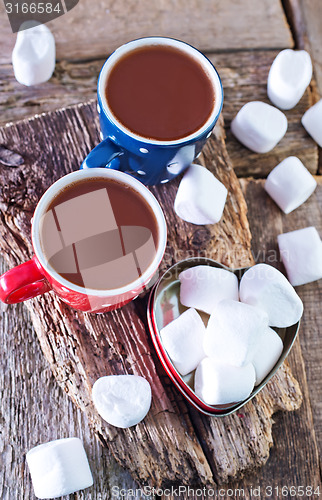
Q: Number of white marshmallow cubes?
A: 15